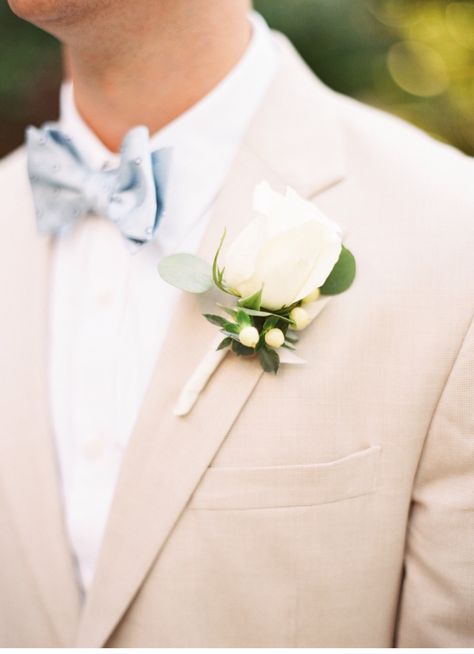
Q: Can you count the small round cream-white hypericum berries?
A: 4